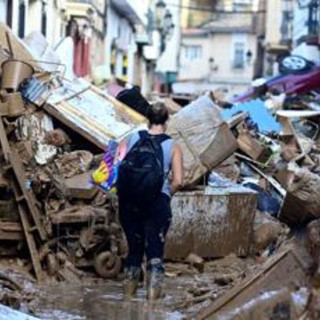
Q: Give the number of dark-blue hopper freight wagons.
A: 0